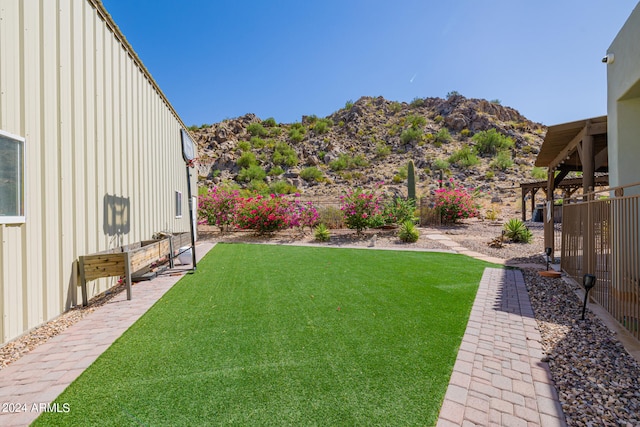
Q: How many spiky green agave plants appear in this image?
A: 3